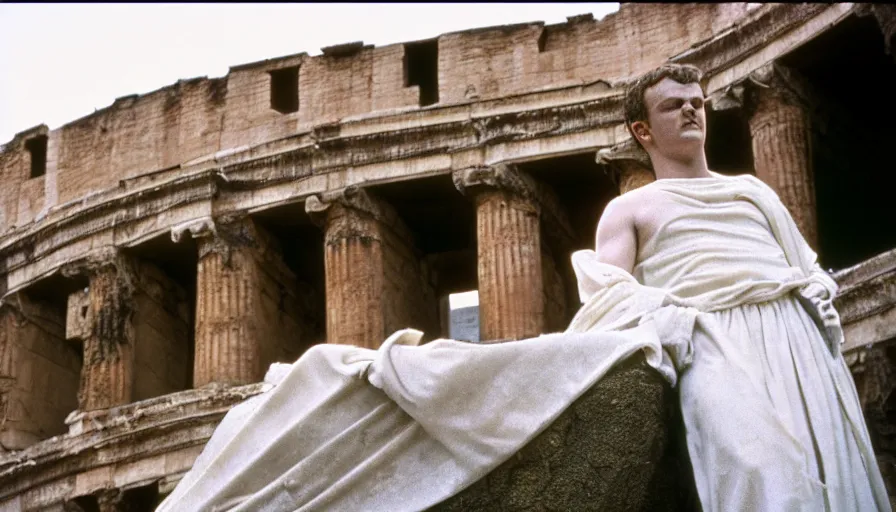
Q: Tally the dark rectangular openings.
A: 3